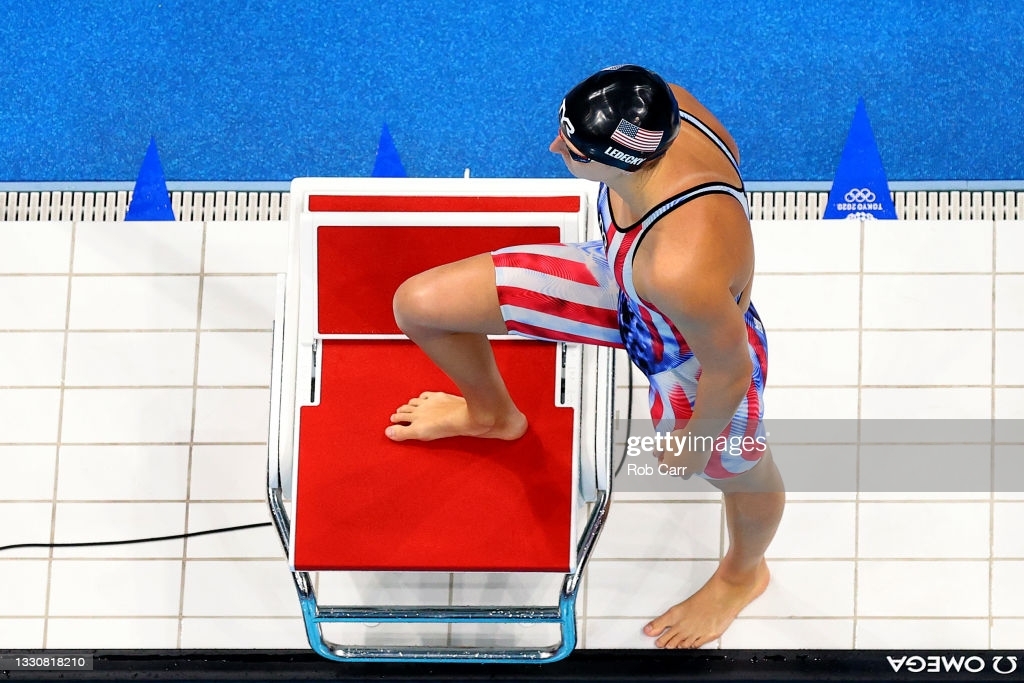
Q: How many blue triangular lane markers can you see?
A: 3